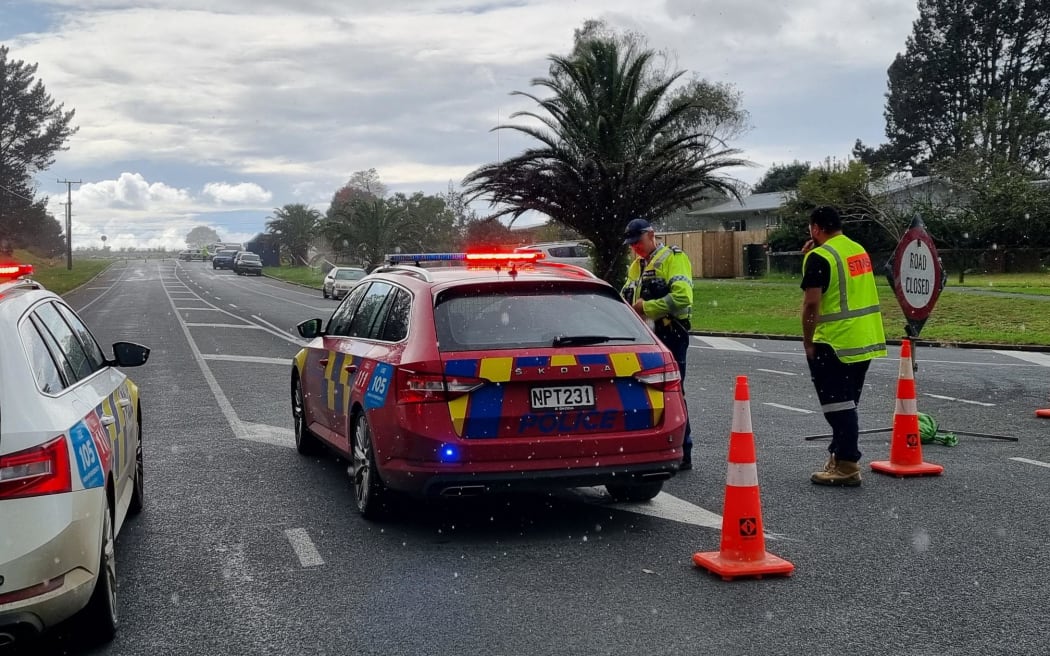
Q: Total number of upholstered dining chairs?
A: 0